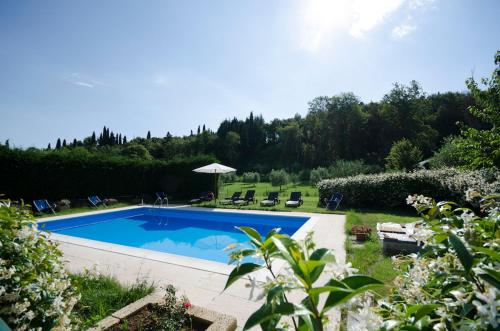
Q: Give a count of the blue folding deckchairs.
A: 4